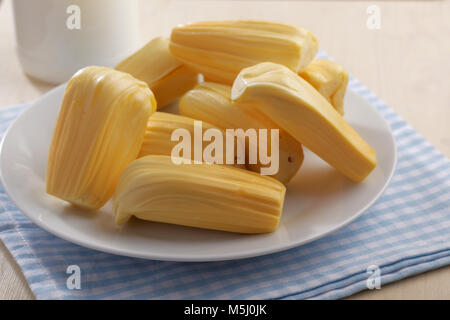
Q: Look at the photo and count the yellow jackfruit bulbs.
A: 8